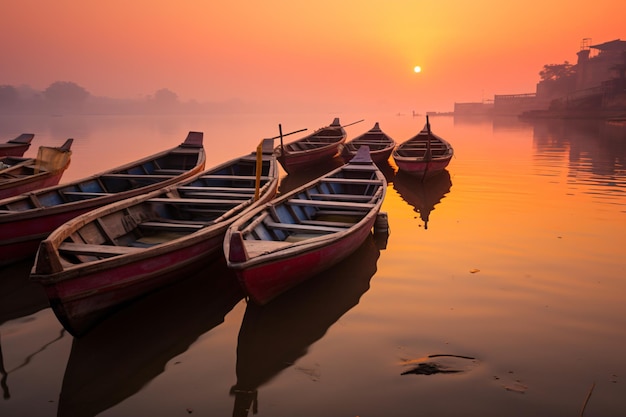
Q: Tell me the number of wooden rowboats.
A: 8